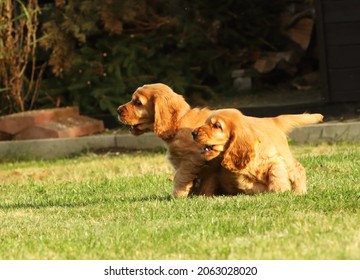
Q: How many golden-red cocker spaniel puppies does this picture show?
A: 2